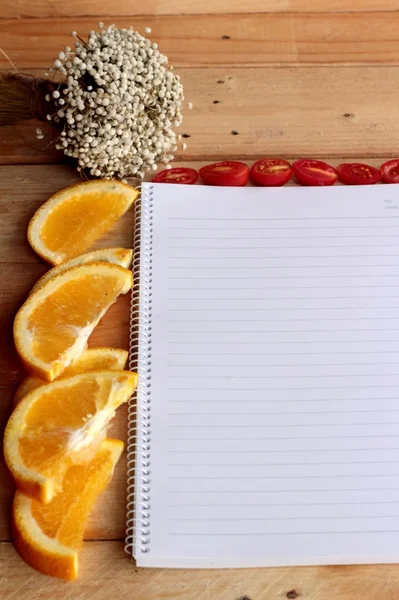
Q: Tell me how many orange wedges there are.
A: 6